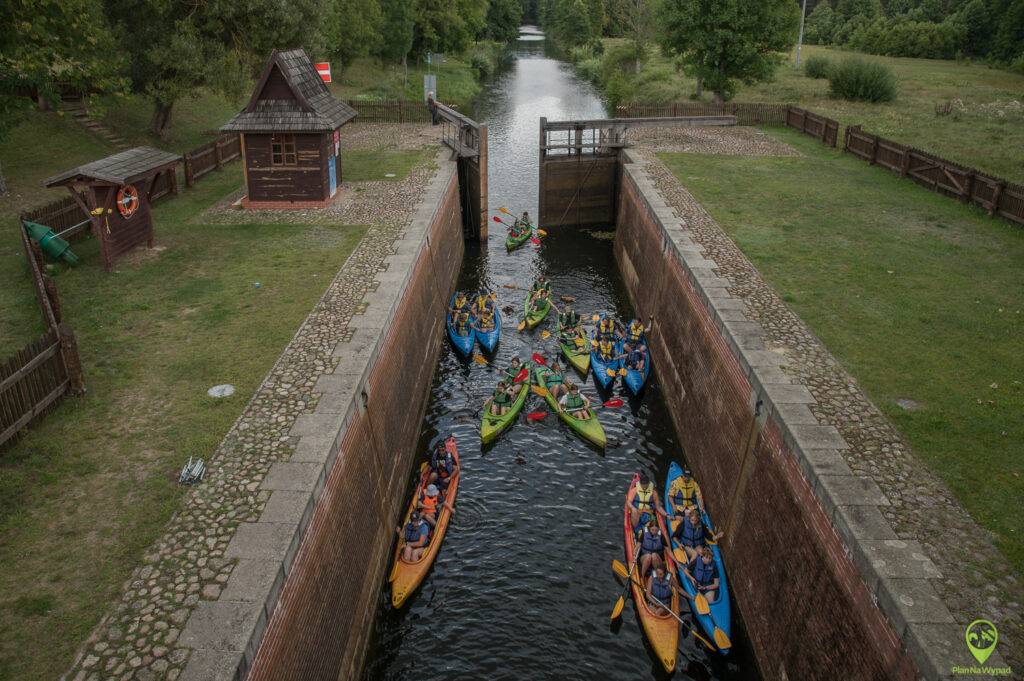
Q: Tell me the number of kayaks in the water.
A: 12